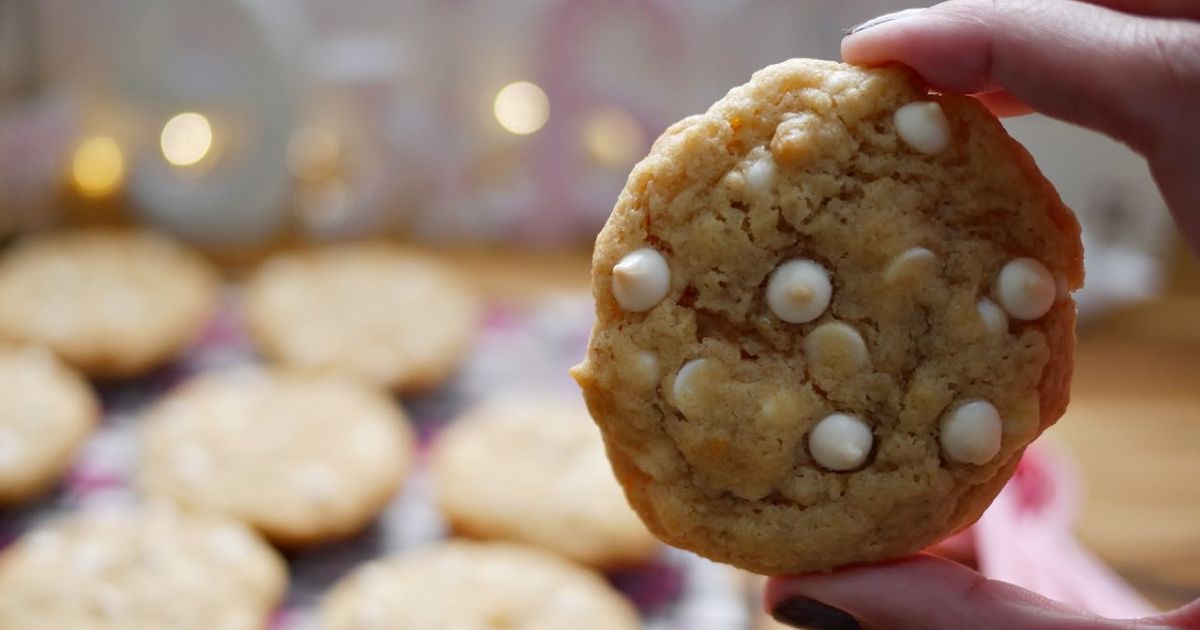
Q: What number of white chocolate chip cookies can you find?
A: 8